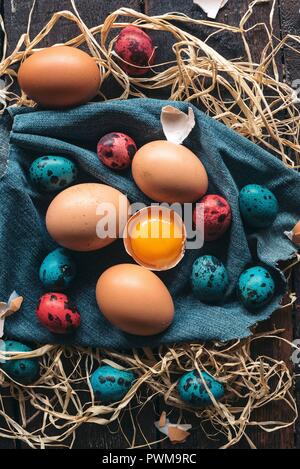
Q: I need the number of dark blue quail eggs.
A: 8